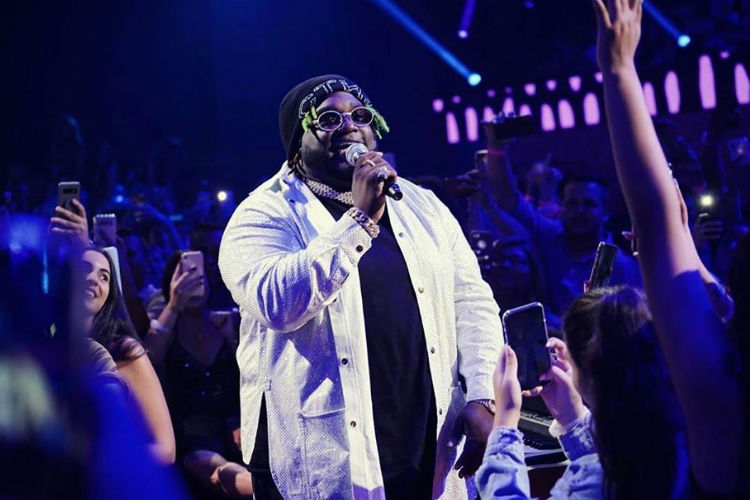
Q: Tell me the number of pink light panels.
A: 12